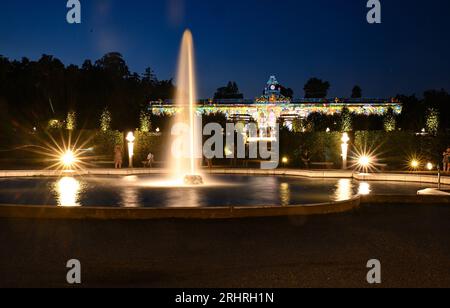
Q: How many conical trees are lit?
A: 6